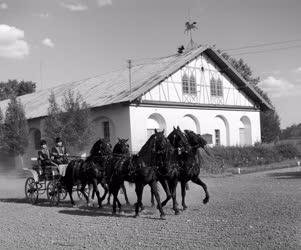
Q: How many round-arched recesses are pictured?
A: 6